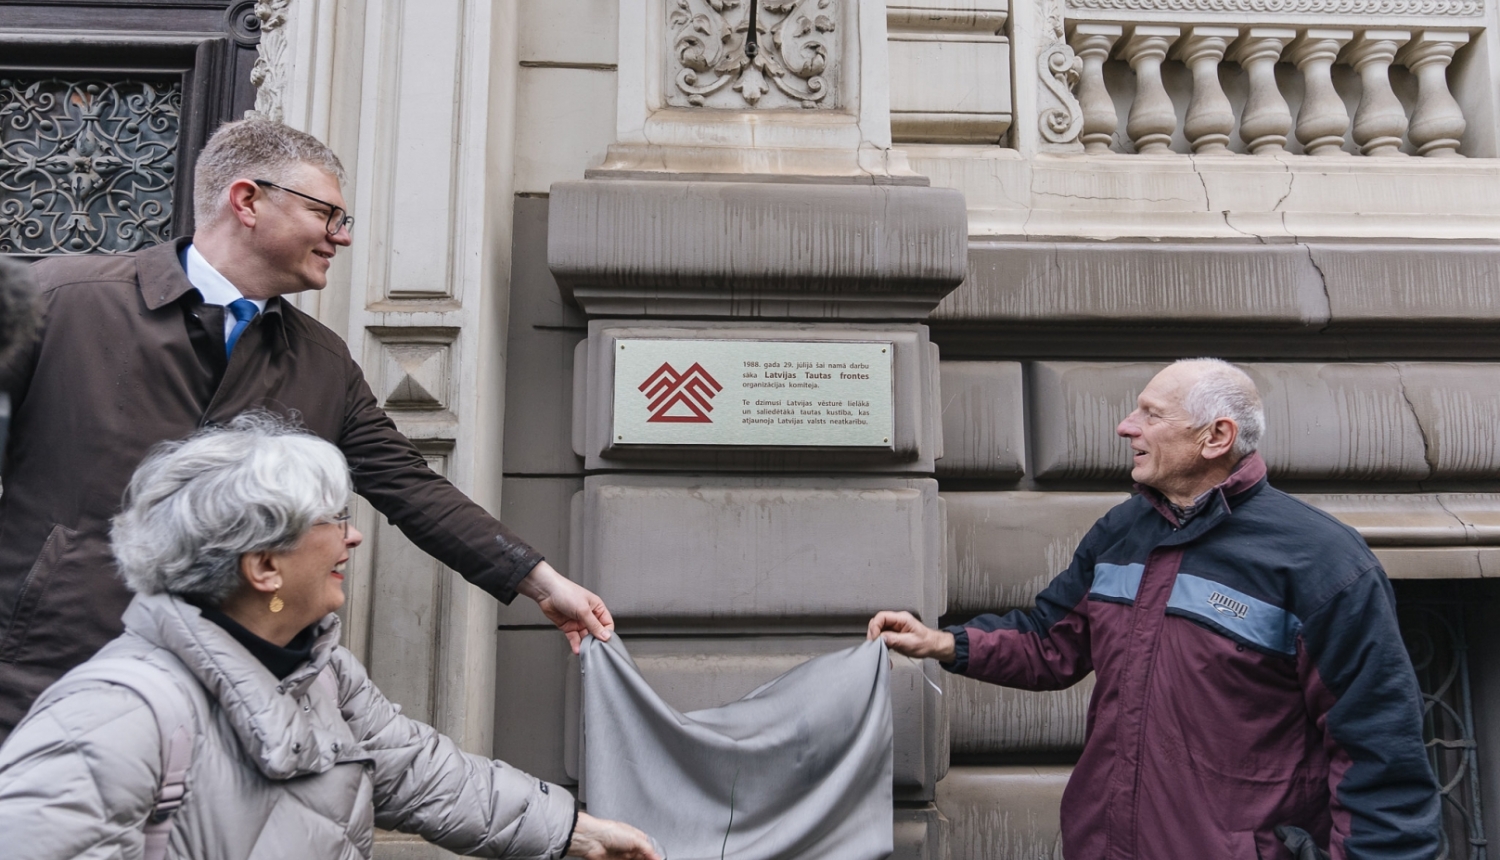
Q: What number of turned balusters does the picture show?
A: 7